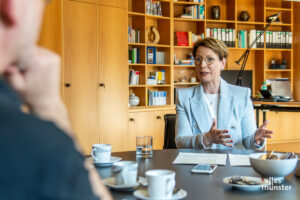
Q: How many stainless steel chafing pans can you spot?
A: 0